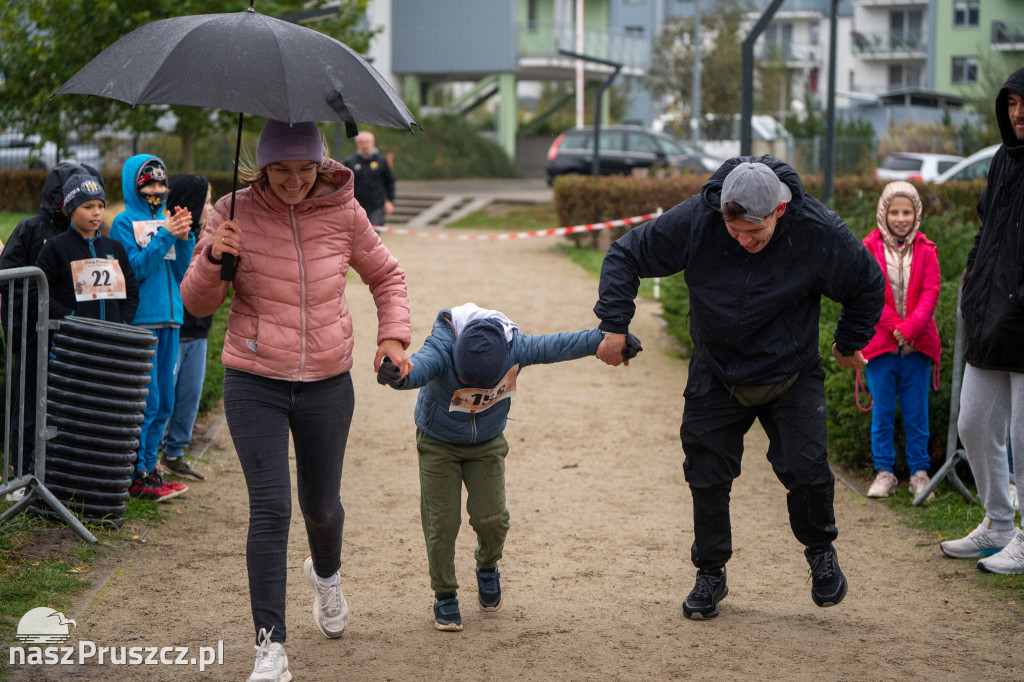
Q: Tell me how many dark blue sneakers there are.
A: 2